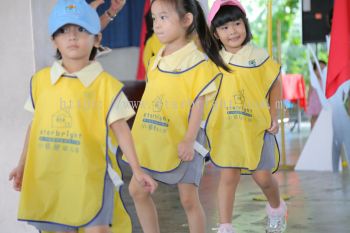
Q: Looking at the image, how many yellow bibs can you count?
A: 3